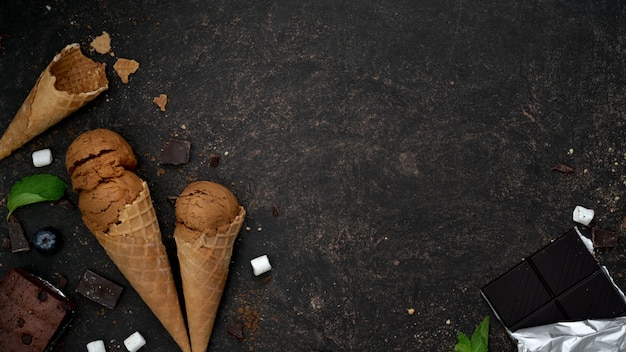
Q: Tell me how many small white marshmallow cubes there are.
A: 5